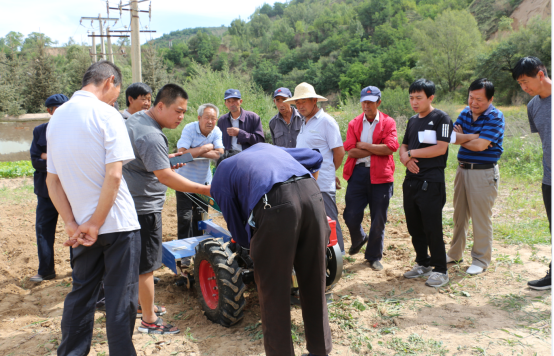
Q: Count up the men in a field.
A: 13